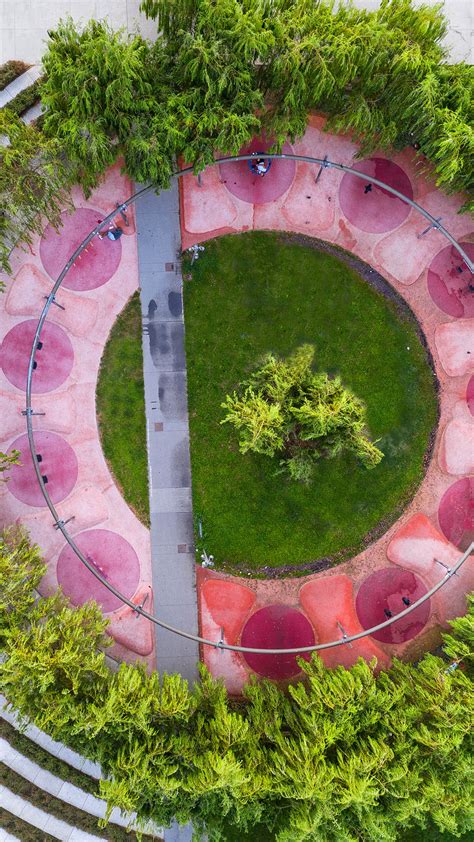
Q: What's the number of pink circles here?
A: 11